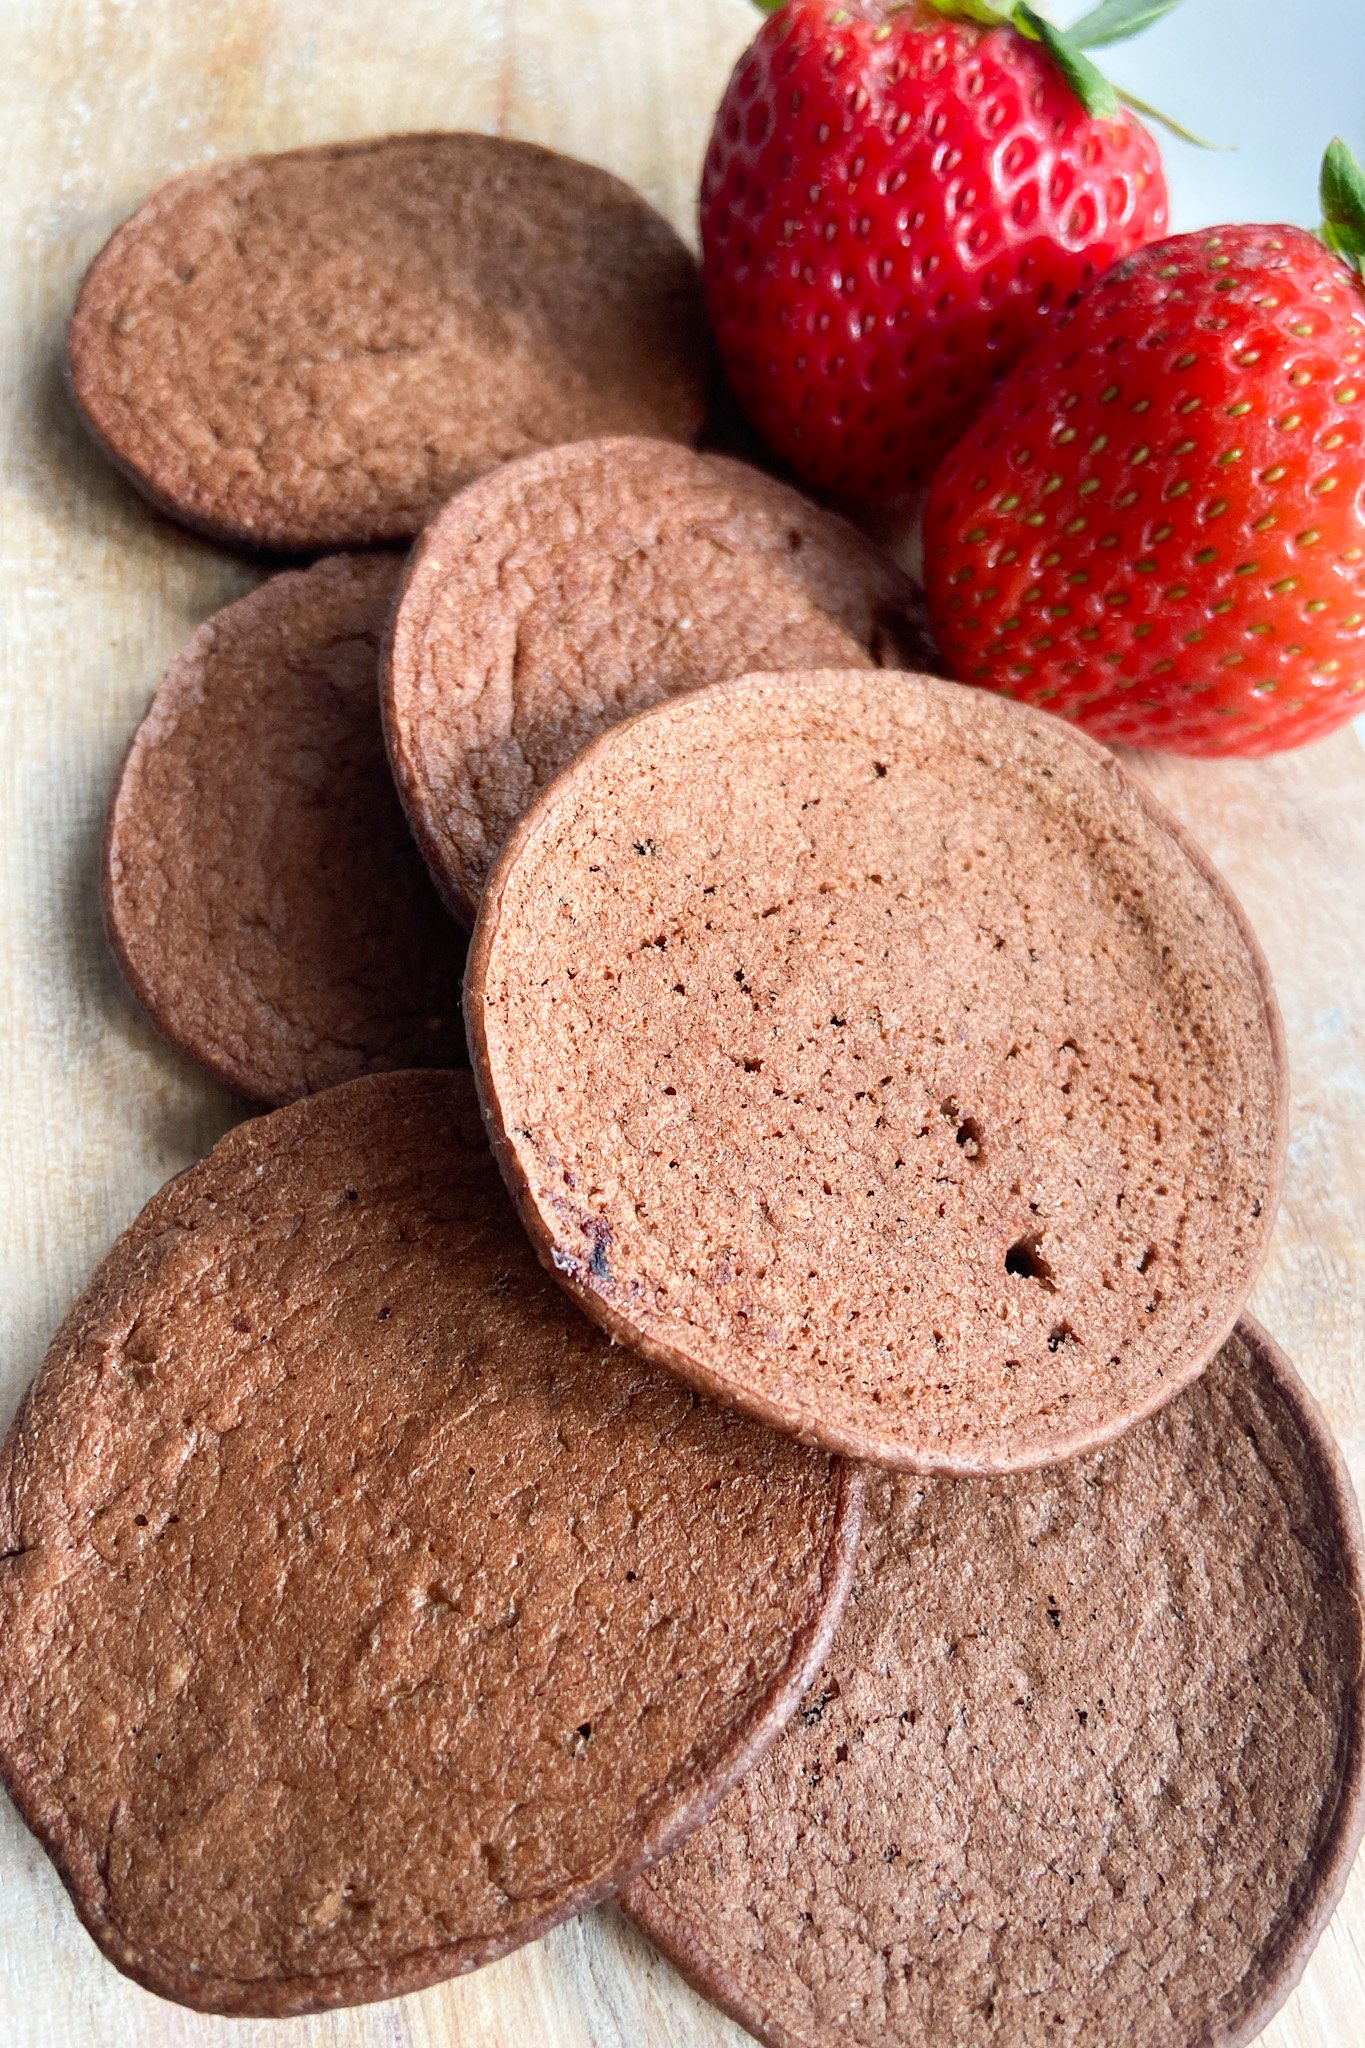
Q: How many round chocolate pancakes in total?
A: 6